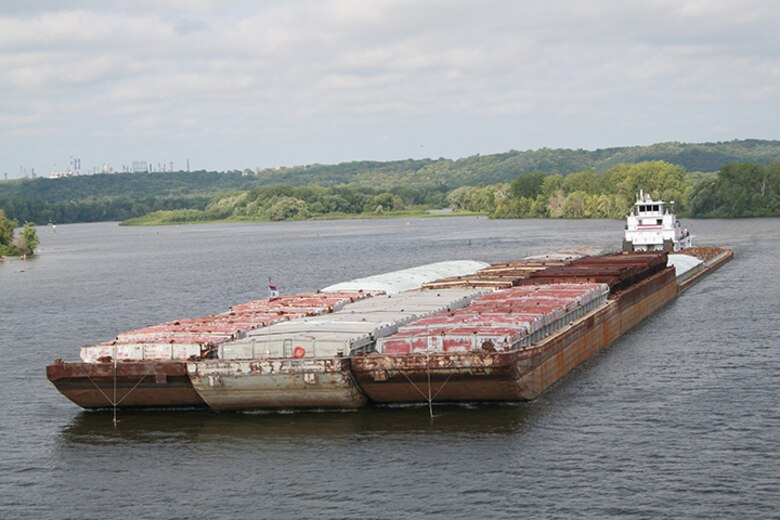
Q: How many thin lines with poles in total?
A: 2